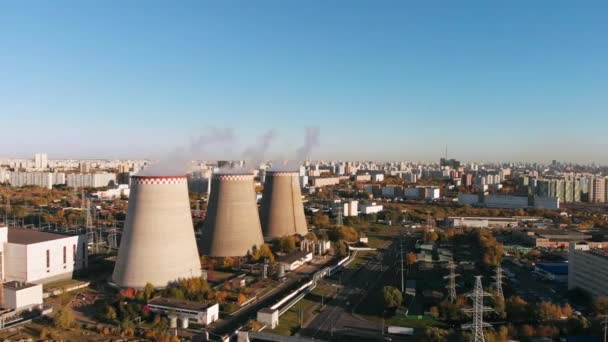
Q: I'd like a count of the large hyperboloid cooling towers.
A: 3